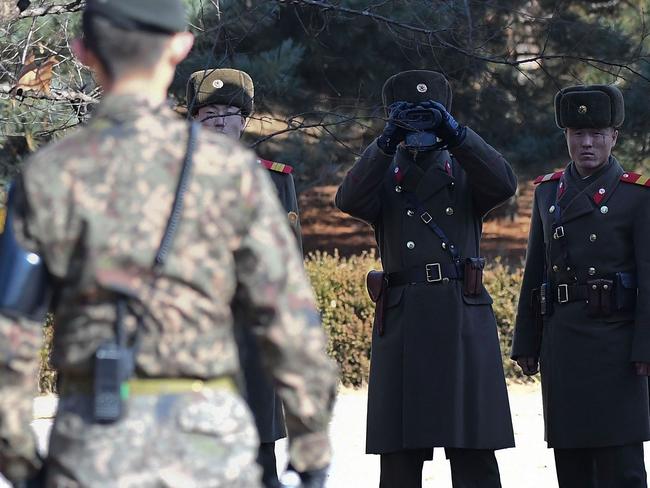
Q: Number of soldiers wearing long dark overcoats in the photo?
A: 3